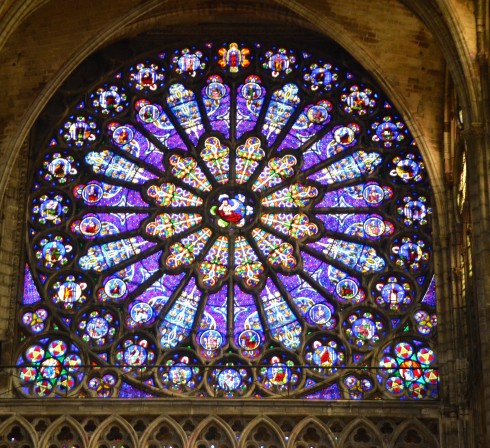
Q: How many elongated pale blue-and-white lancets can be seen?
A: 8